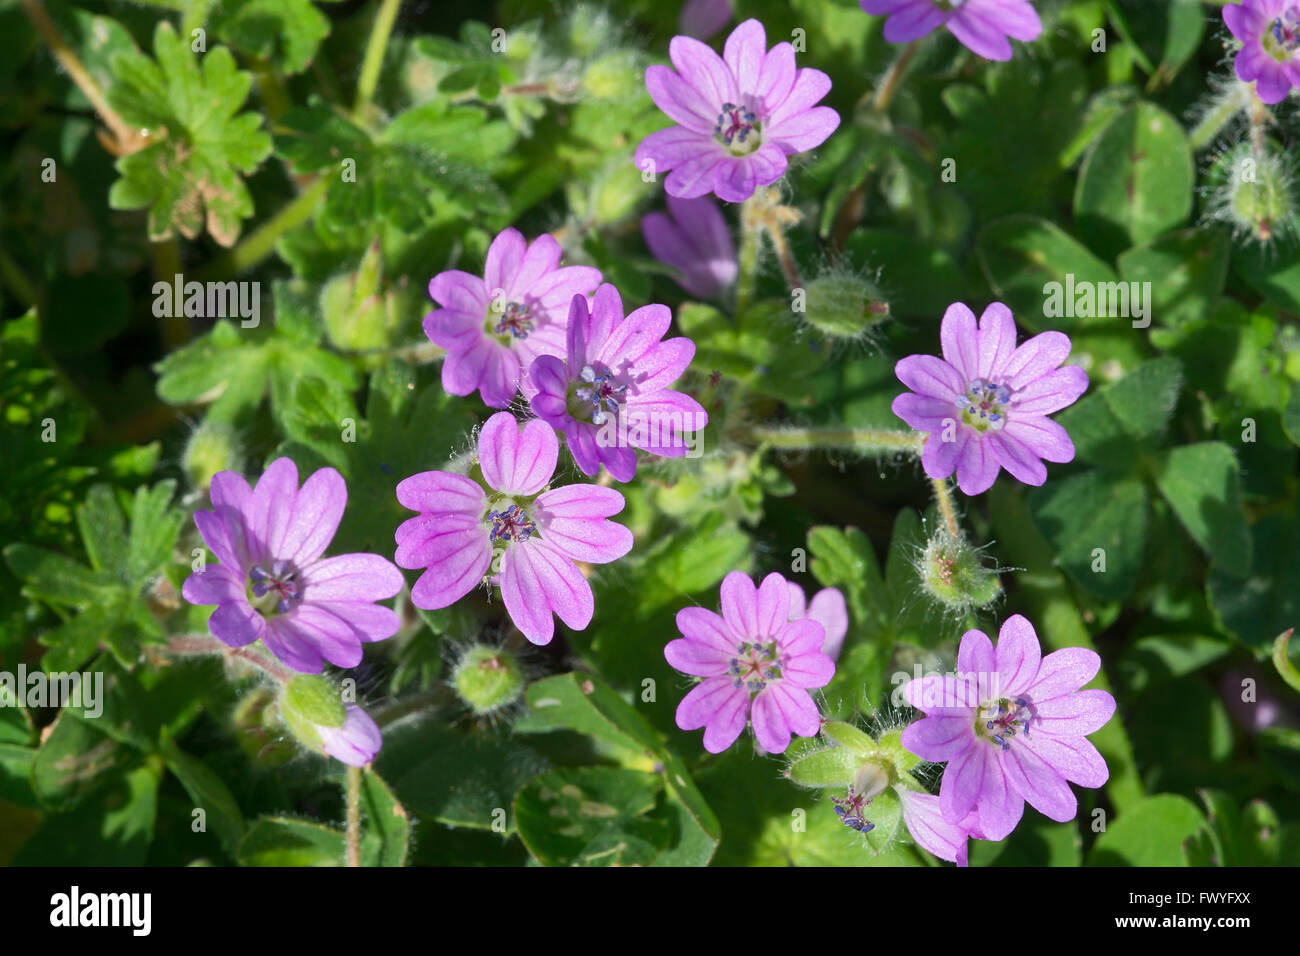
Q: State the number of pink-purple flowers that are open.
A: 10